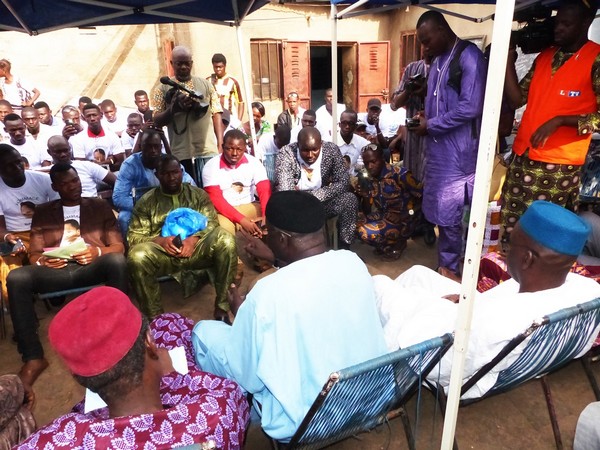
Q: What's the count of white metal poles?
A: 3